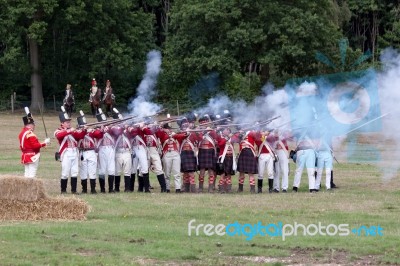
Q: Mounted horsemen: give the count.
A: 3